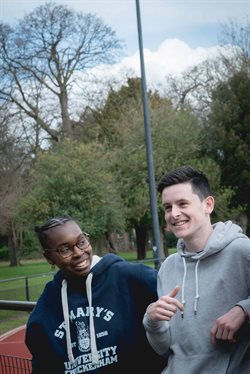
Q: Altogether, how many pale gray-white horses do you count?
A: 0